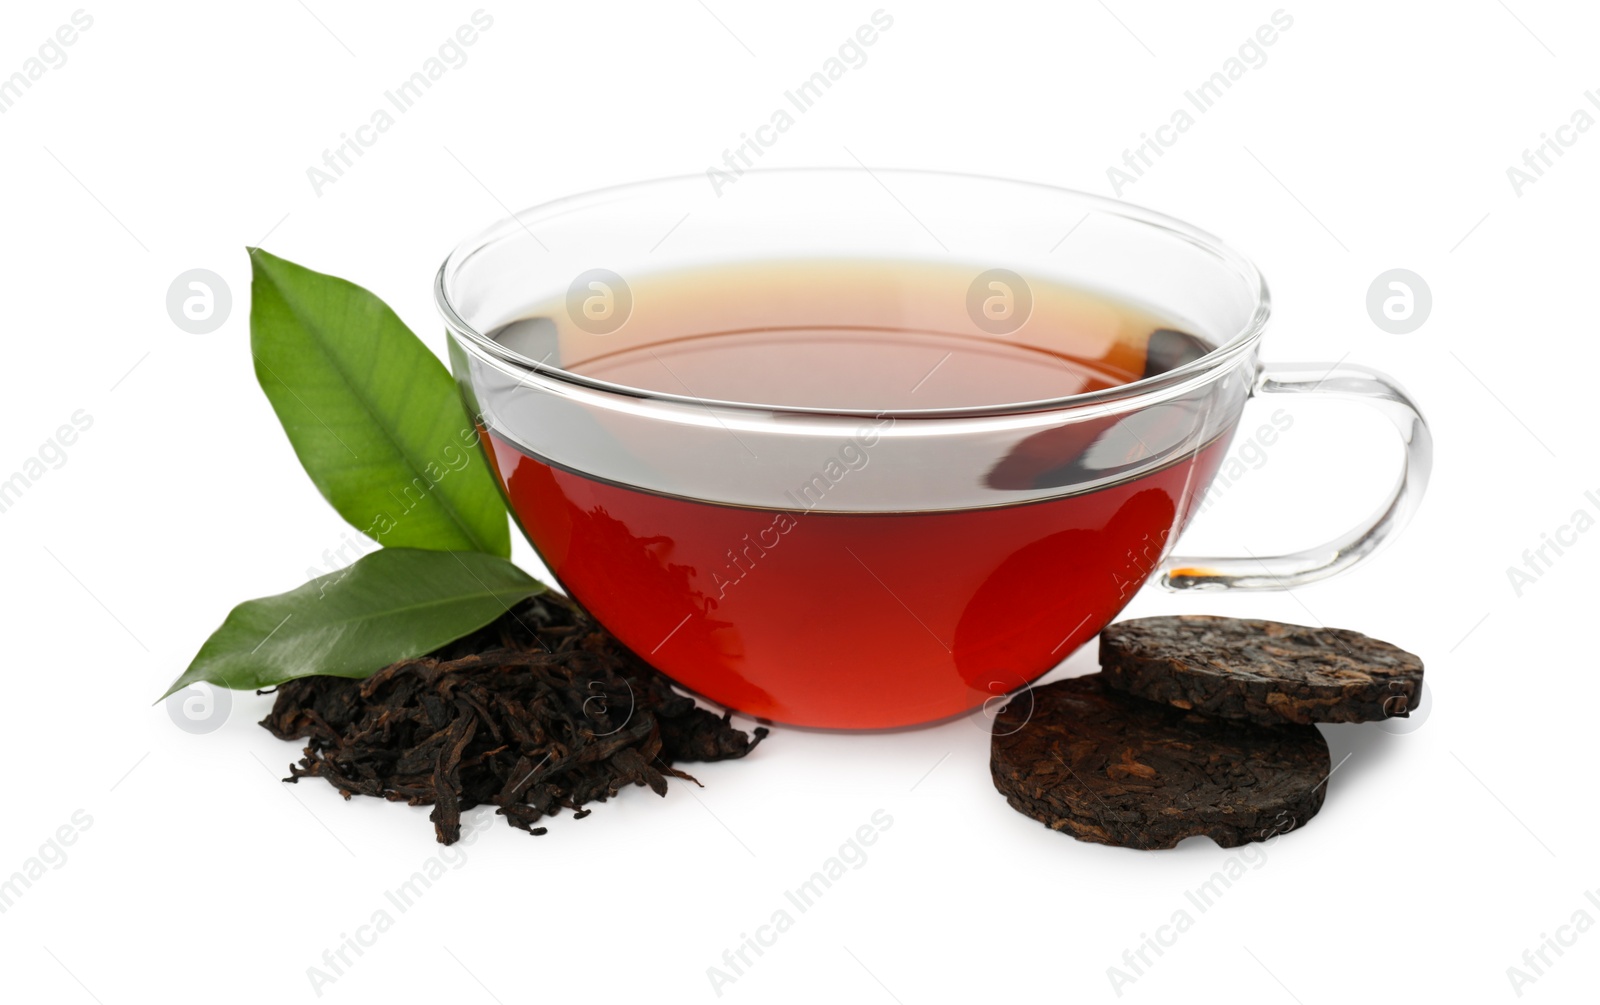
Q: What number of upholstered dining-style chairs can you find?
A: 0